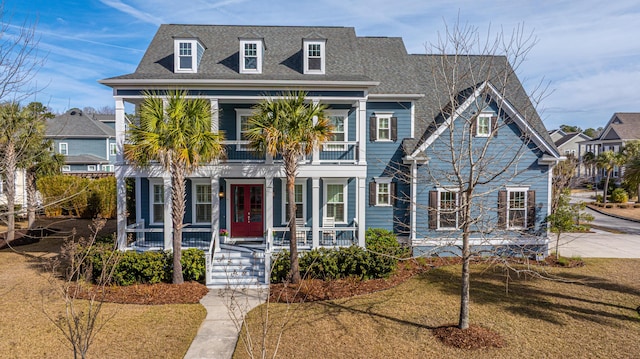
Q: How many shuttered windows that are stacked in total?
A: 2